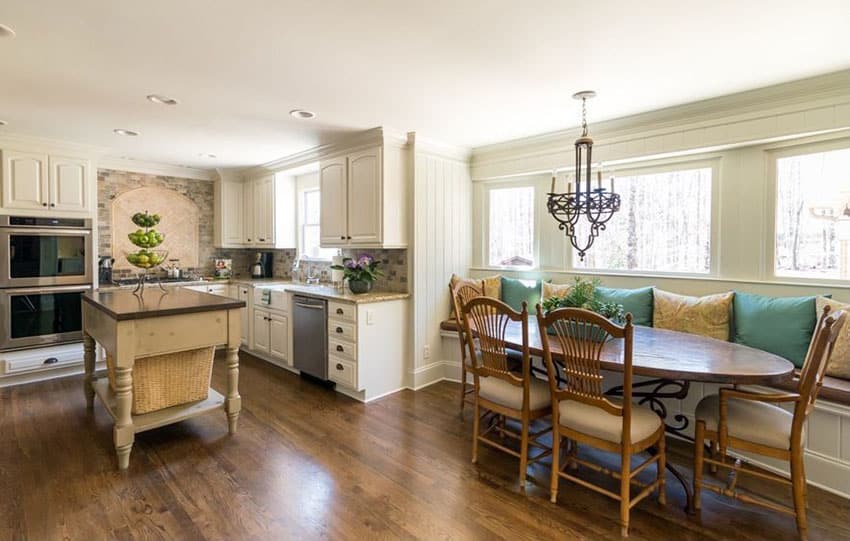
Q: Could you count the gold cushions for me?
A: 4